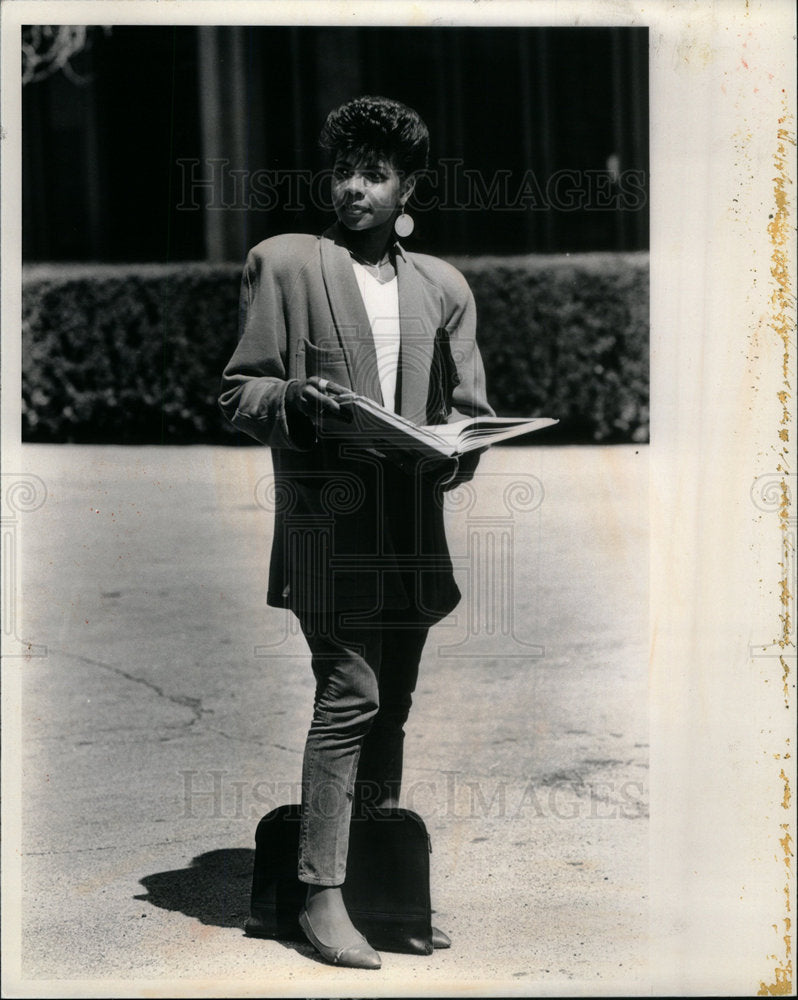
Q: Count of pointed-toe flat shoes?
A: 2